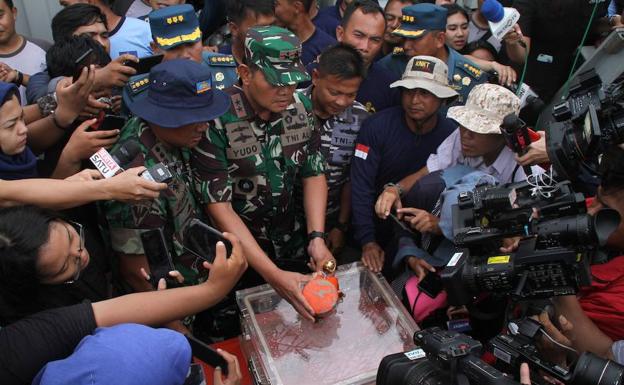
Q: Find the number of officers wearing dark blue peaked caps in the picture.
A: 2